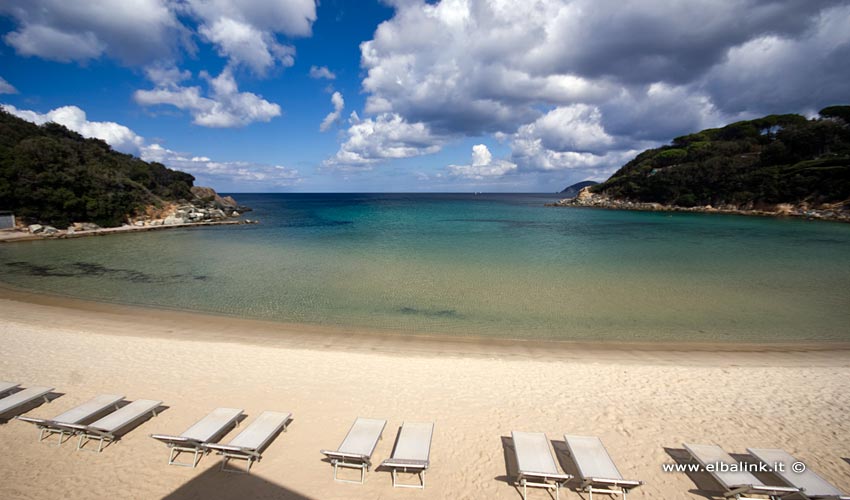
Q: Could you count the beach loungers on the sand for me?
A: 12